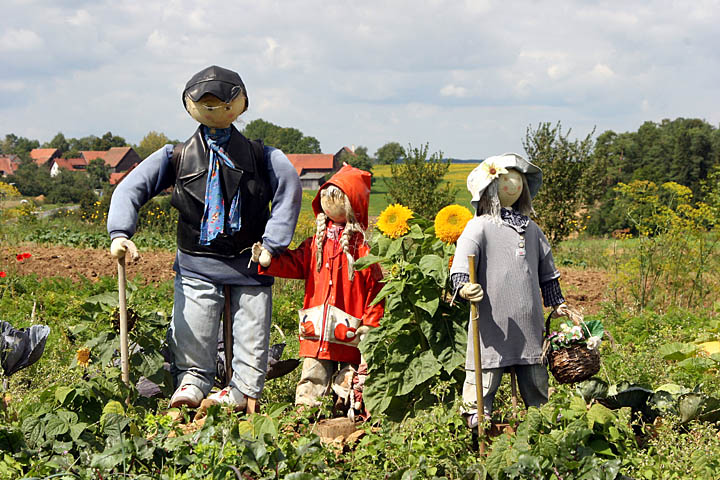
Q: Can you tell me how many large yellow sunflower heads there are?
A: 2